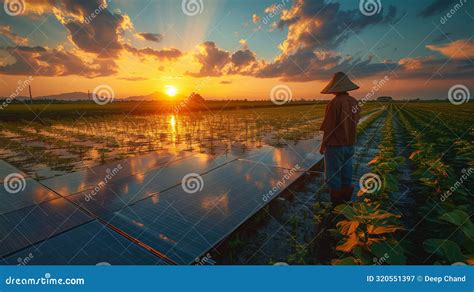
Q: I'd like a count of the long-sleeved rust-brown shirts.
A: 1